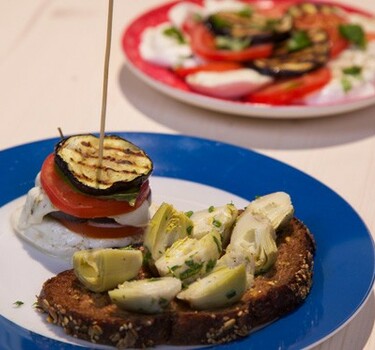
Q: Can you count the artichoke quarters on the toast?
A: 8